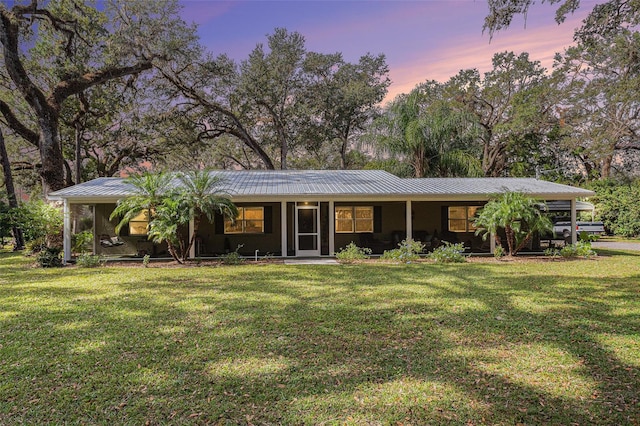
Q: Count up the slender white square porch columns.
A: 7